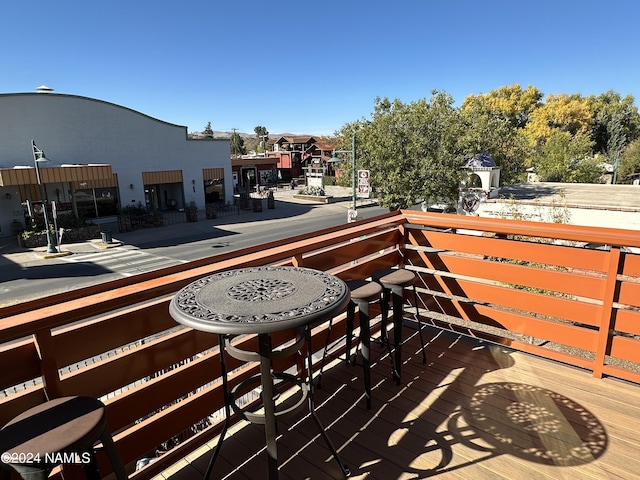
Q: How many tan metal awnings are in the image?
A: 3